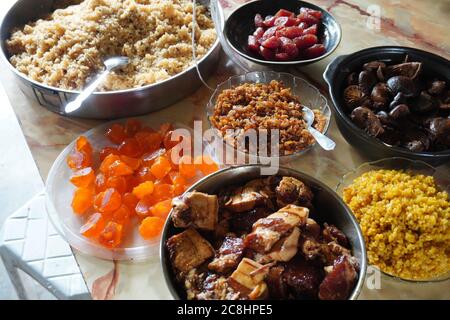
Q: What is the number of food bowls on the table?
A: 7